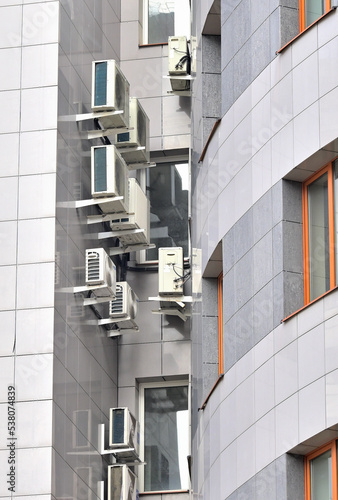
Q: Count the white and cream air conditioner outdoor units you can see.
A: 10